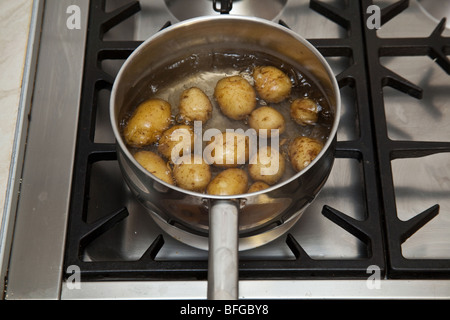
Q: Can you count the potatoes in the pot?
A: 14